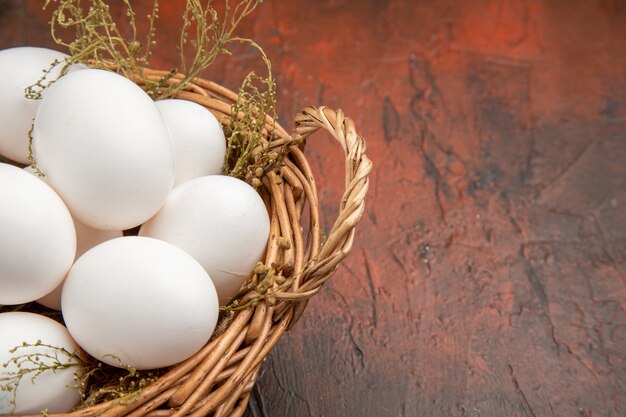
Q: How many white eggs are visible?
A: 8